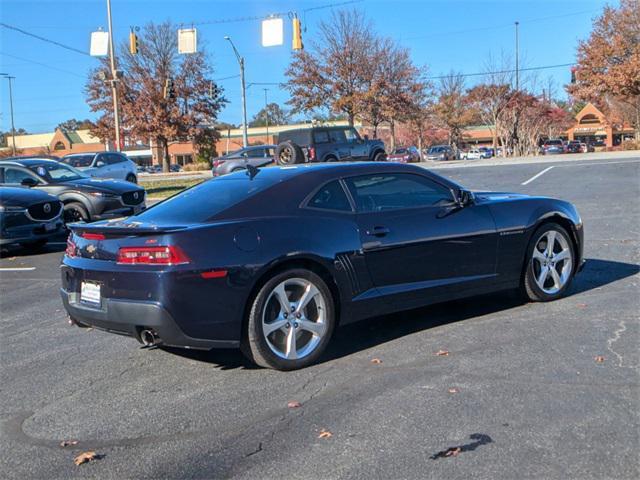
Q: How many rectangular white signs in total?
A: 3